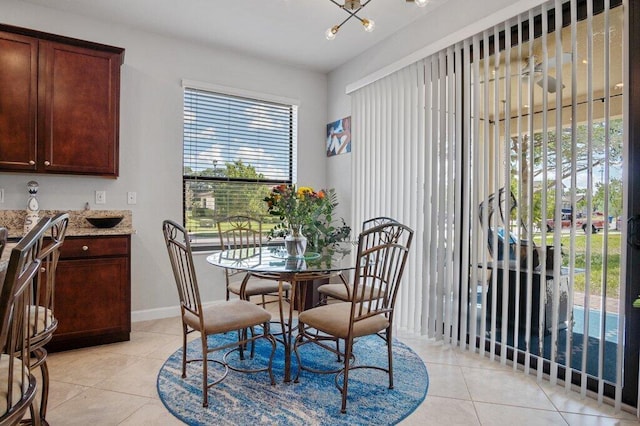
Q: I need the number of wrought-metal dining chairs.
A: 4